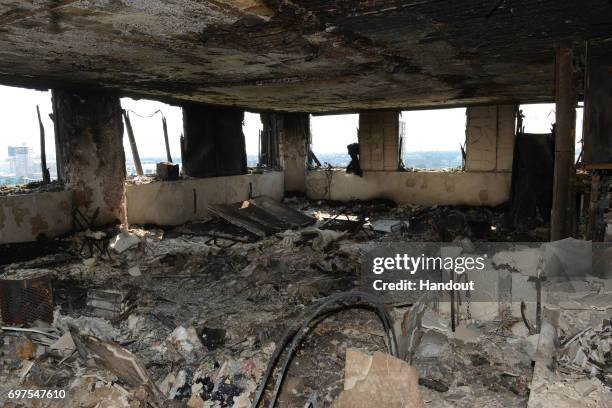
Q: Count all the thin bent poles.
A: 2